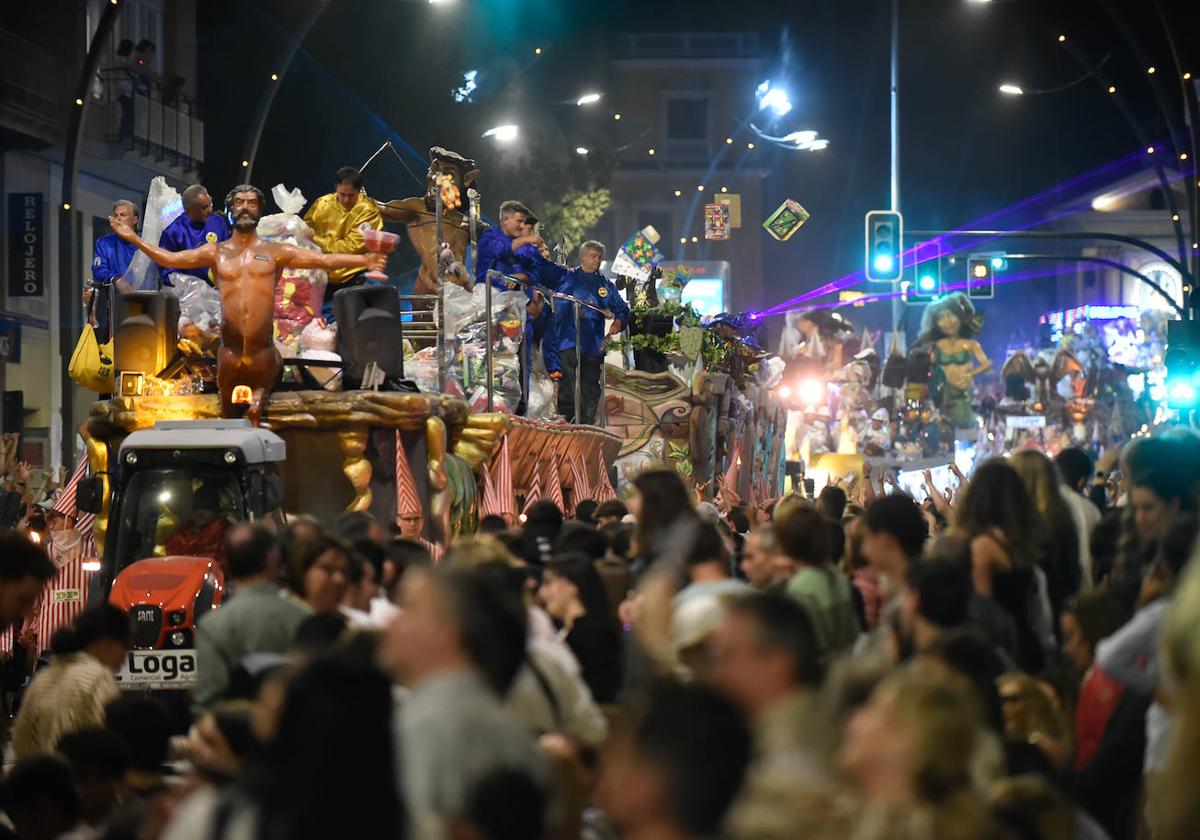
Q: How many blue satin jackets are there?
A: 5